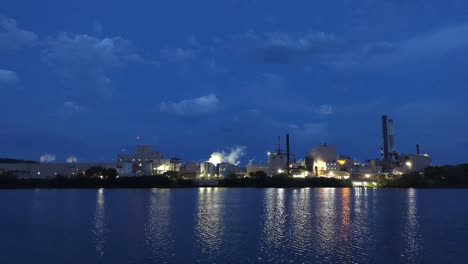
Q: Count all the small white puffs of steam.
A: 2